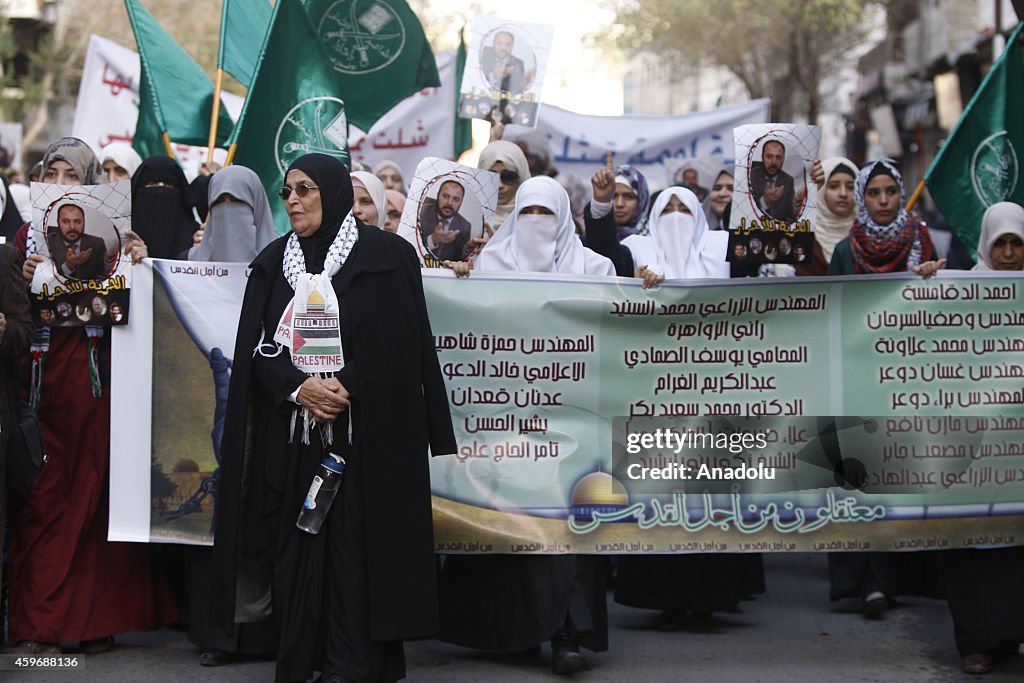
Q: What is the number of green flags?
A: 6